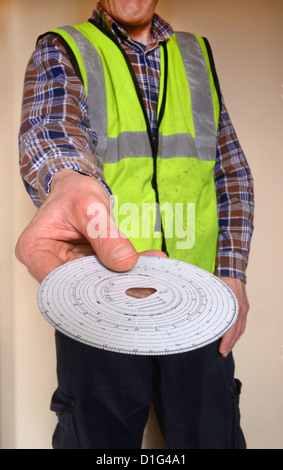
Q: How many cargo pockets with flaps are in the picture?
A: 2